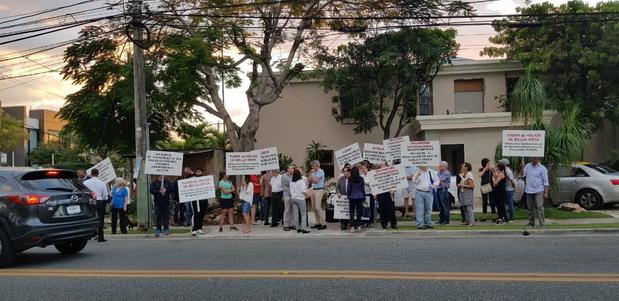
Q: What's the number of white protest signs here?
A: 12